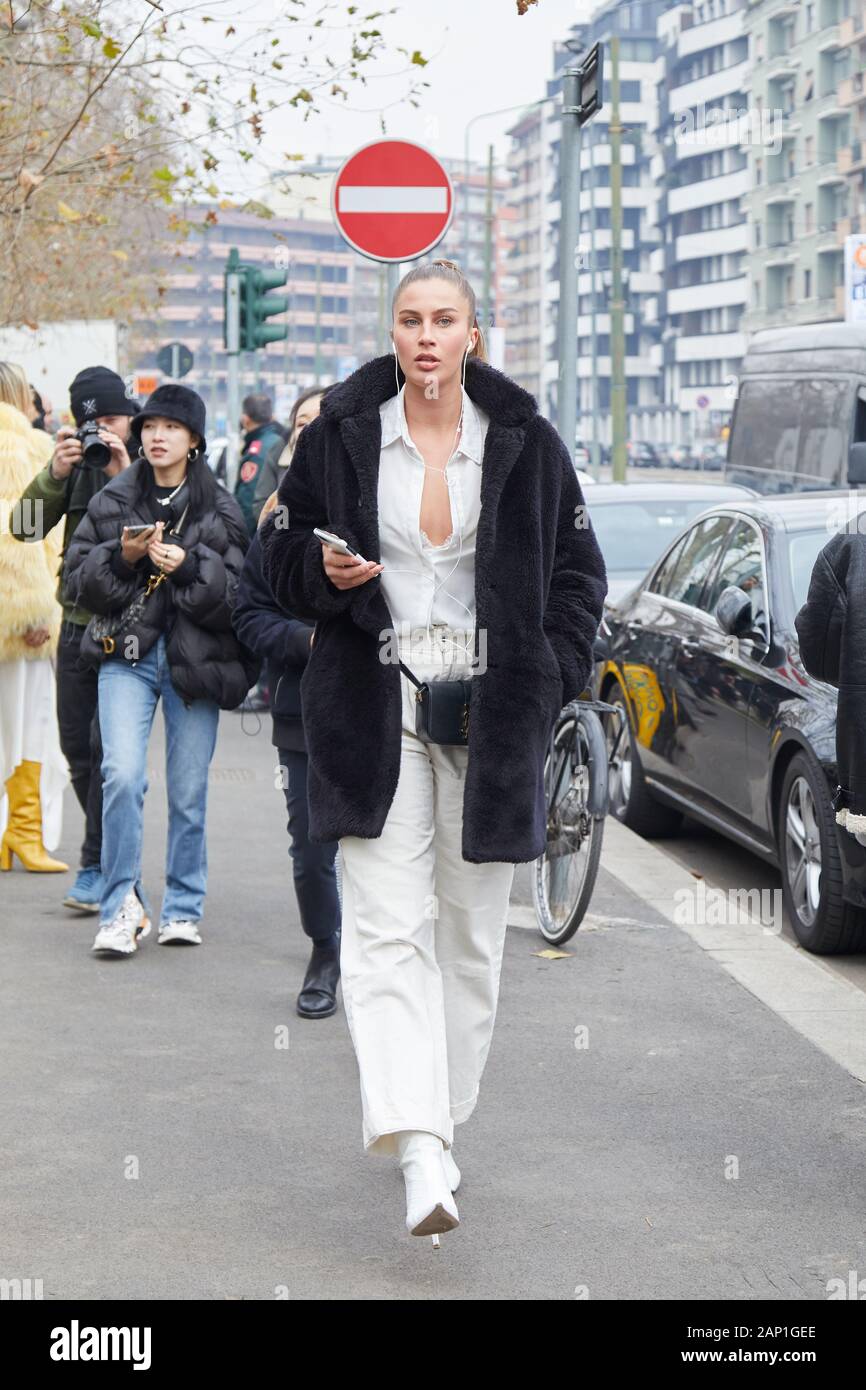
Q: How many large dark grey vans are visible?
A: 1